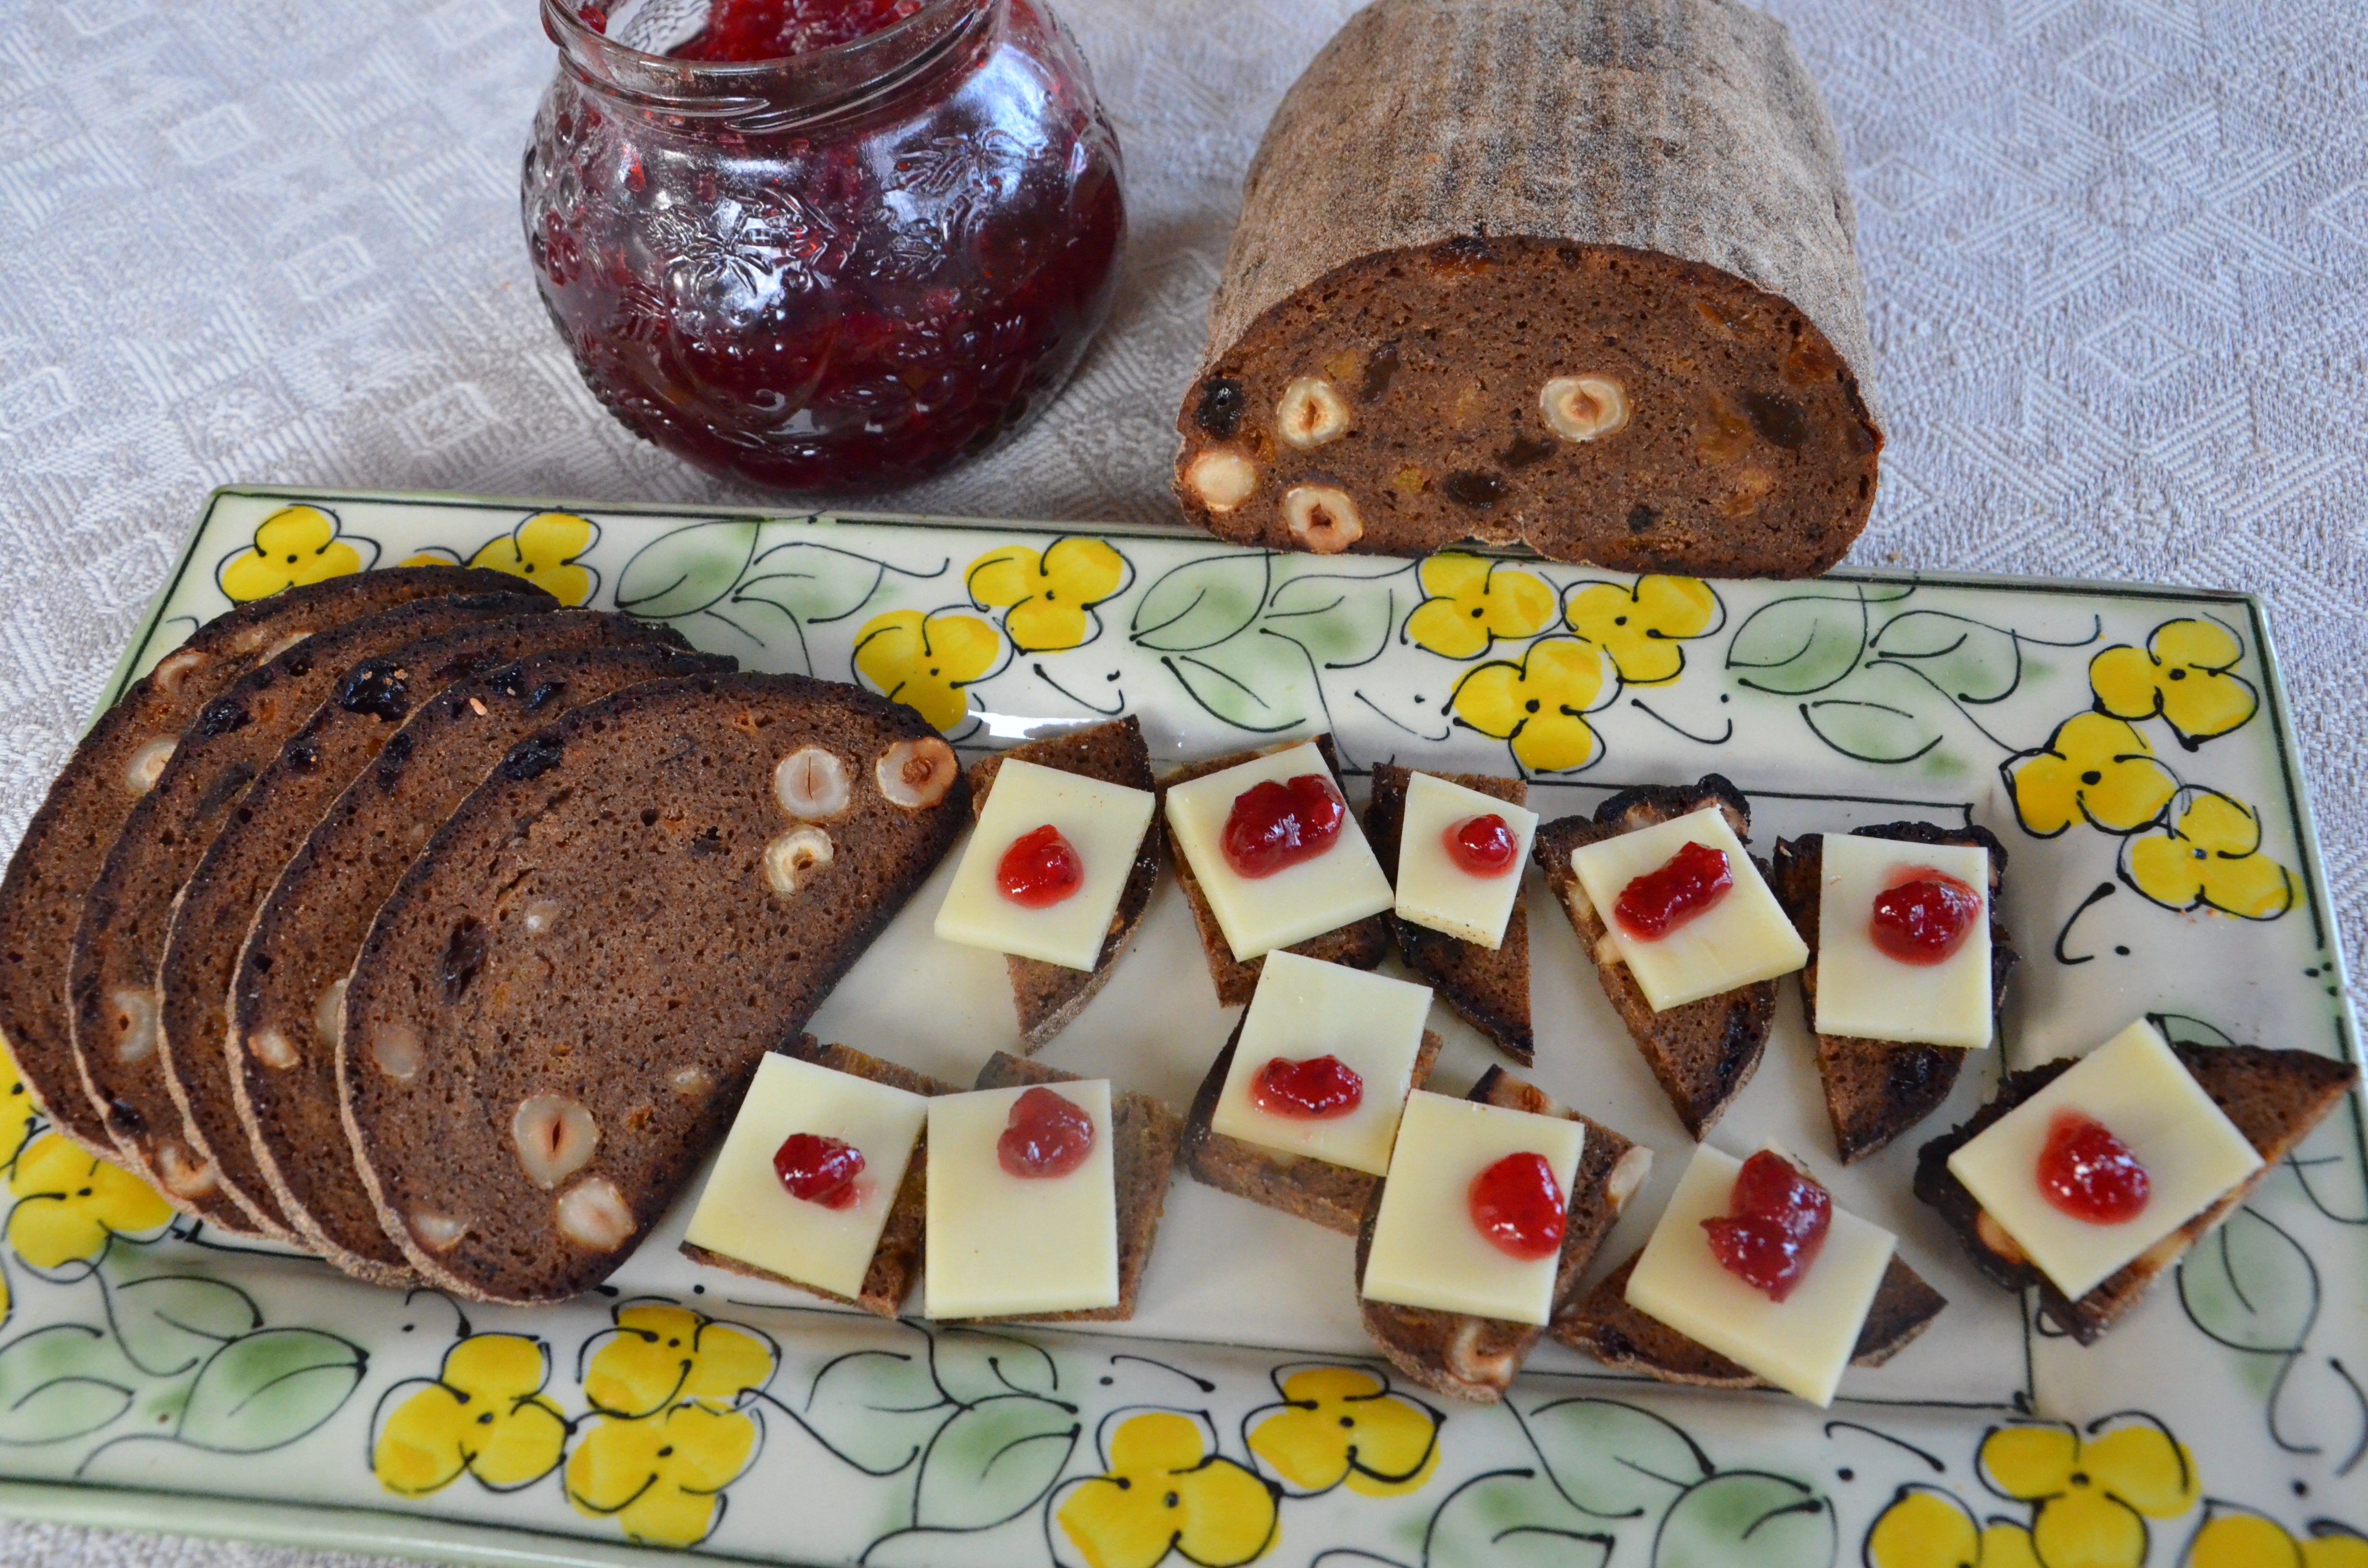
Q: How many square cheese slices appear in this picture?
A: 11